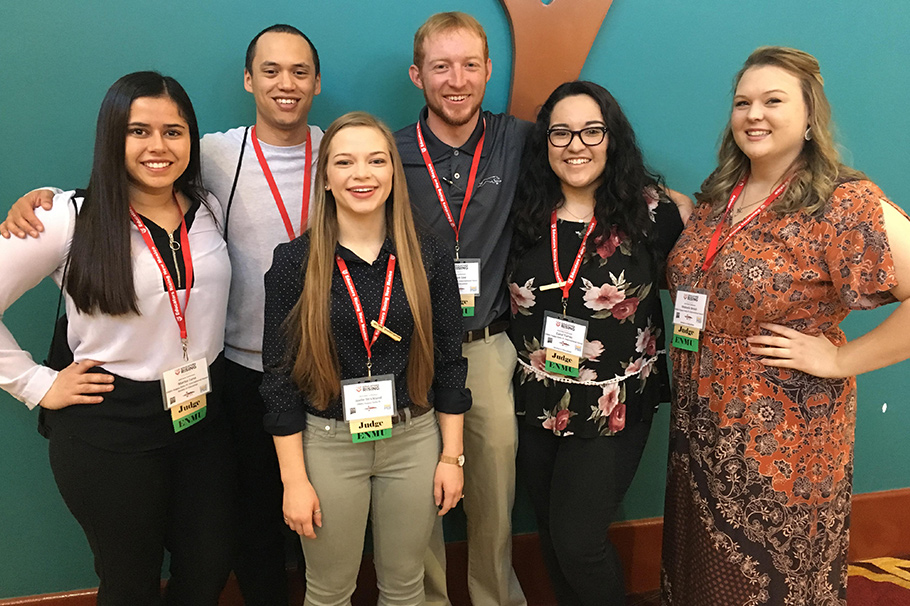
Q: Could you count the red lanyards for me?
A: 6